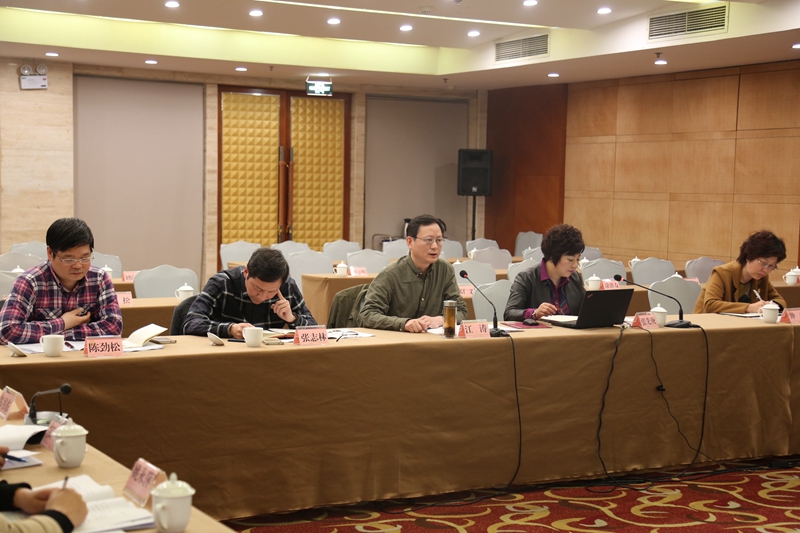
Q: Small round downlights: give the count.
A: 14